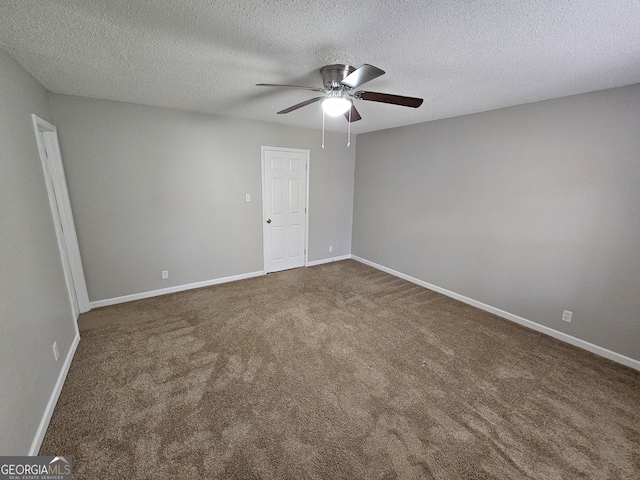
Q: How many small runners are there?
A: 0